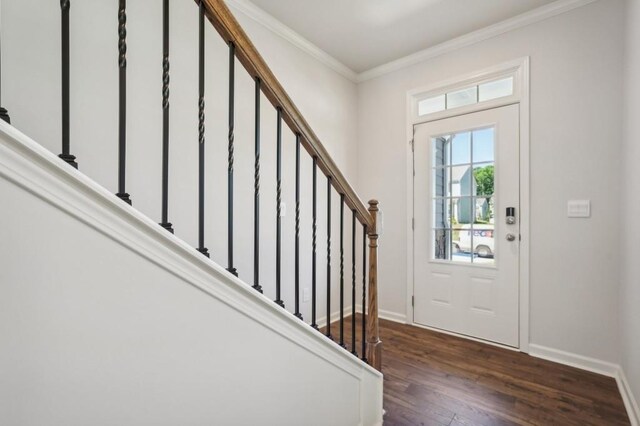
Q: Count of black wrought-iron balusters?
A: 14